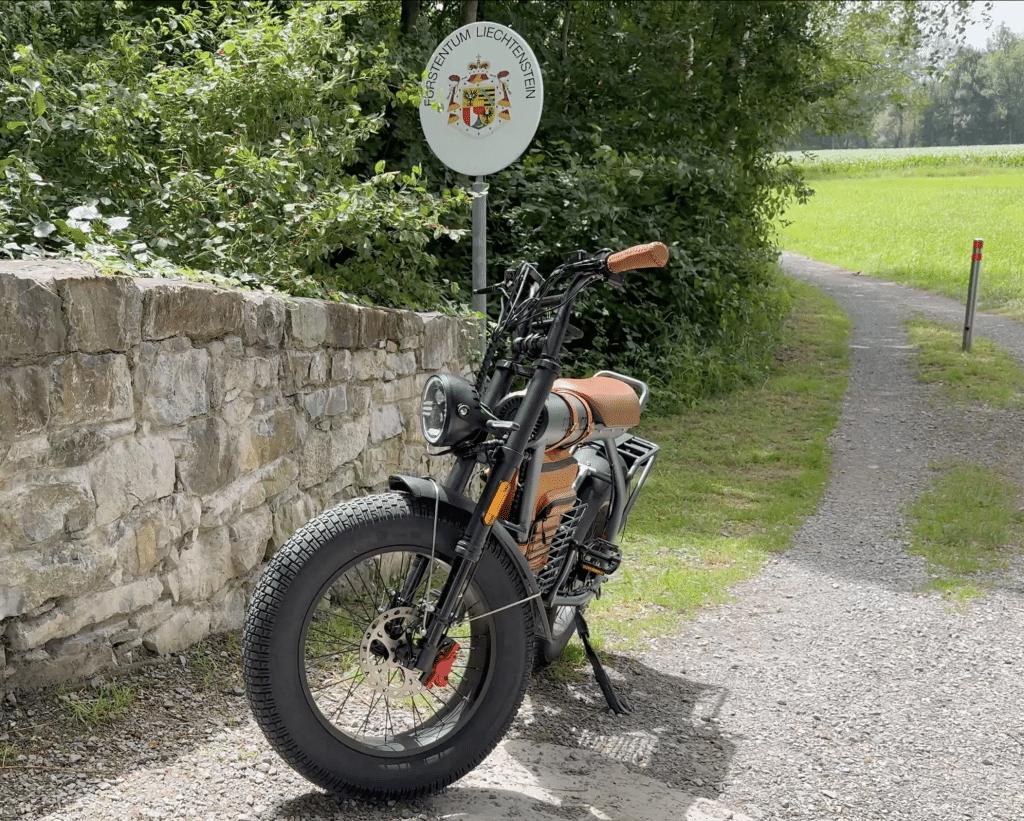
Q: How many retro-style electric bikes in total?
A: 1